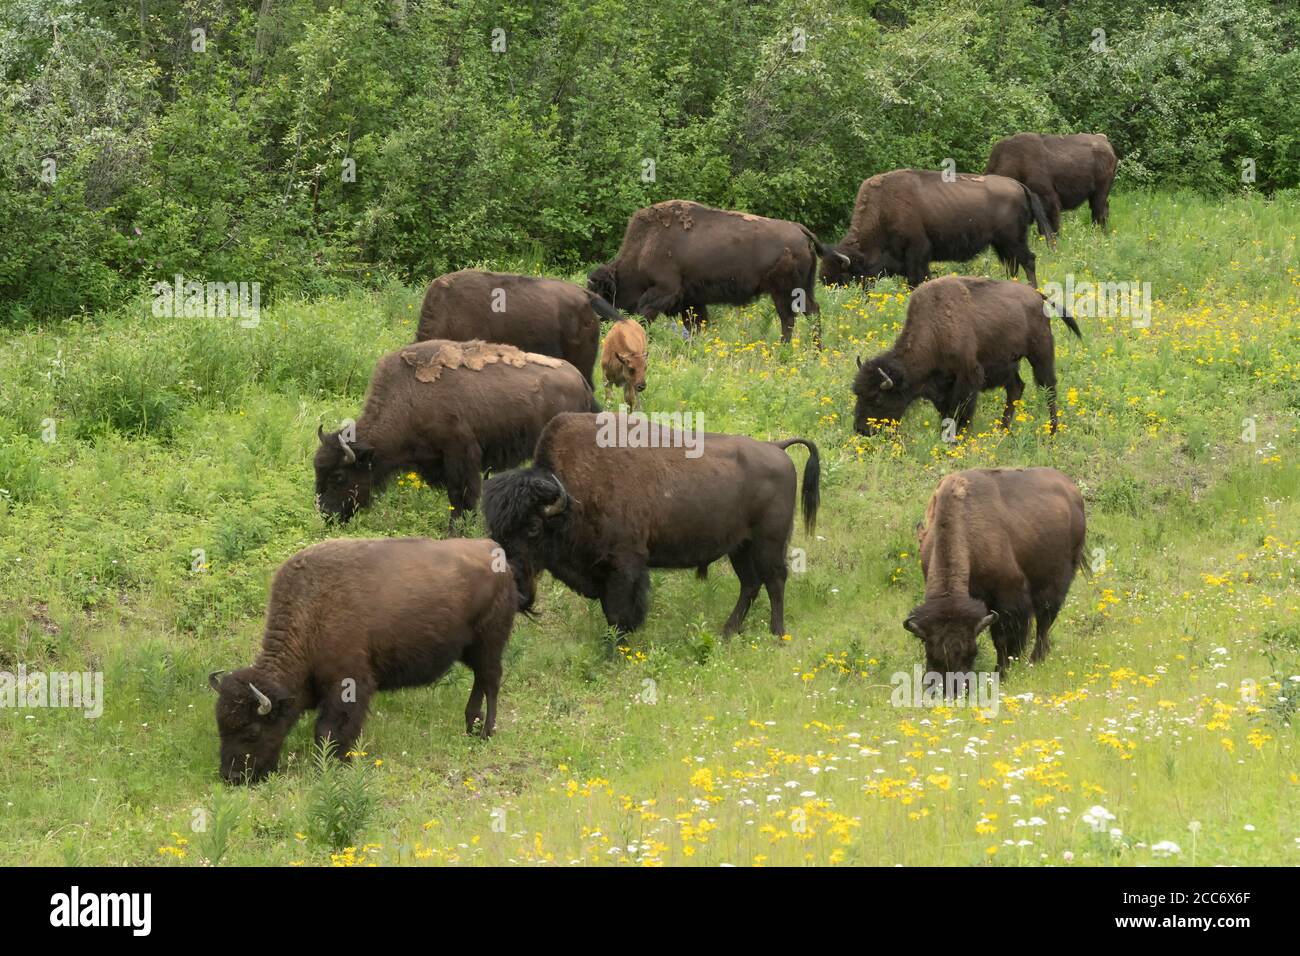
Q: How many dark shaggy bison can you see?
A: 9